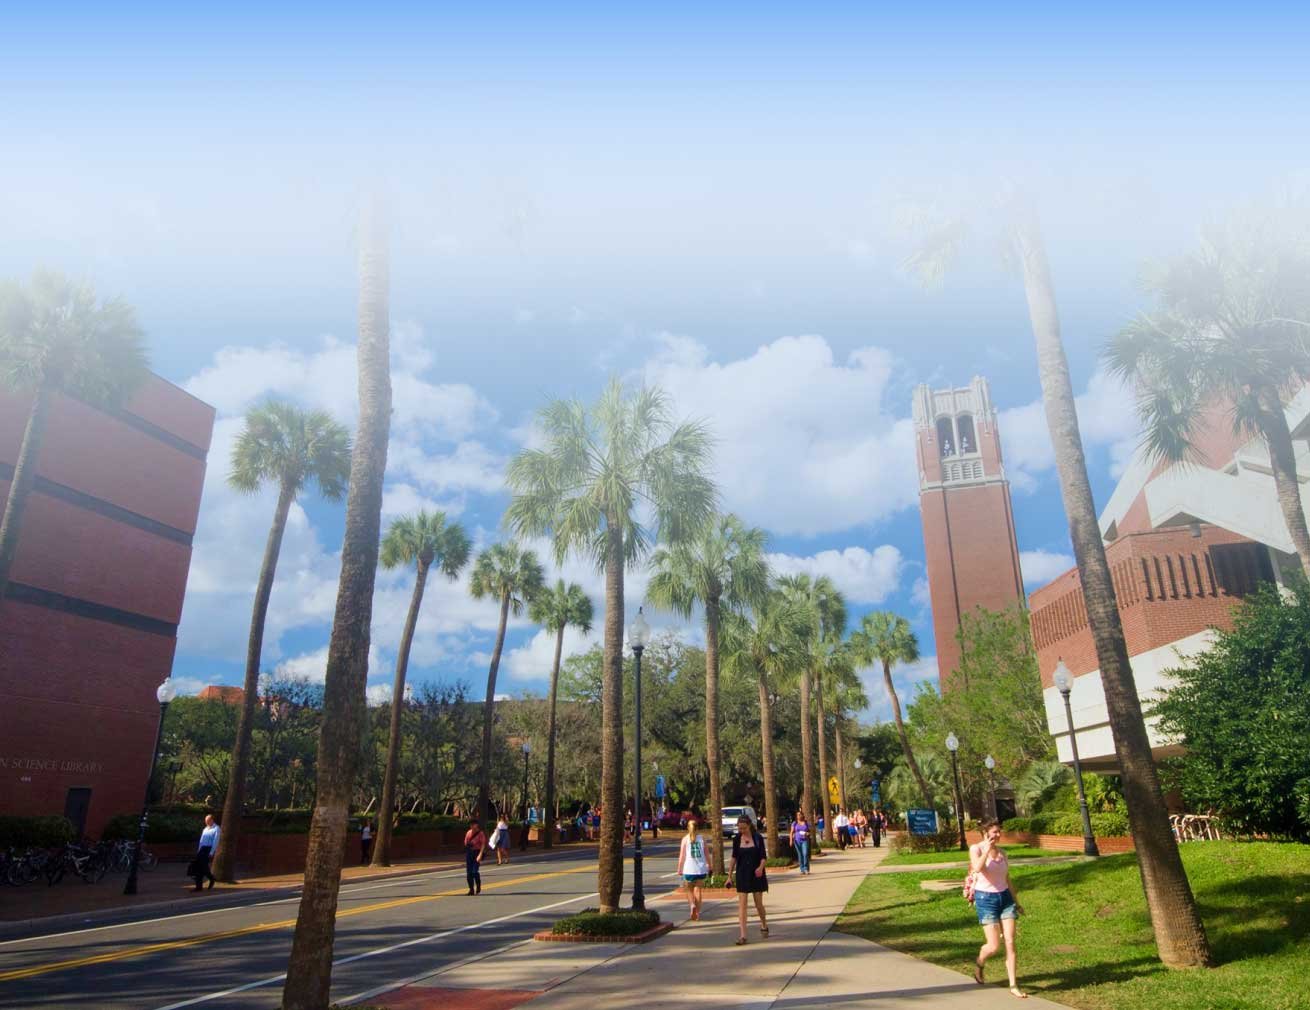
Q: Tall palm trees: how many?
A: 15